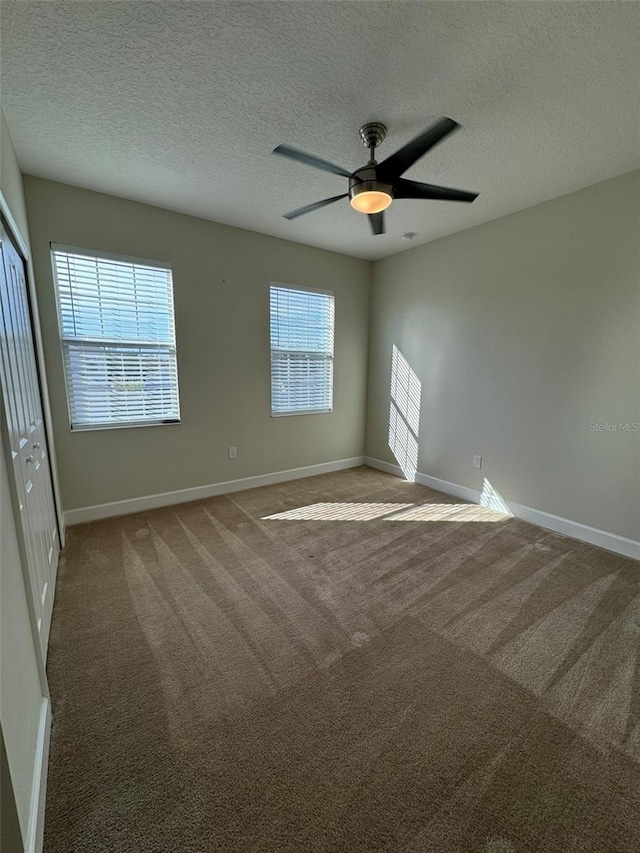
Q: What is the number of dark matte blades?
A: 5